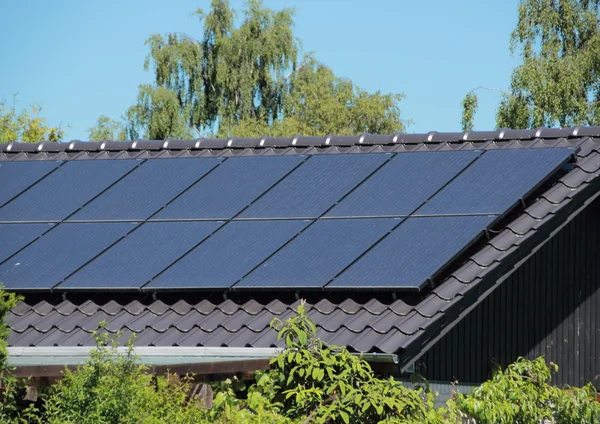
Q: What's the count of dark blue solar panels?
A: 13